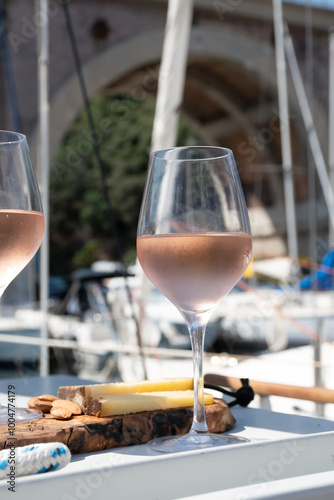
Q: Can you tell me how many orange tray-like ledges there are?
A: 0